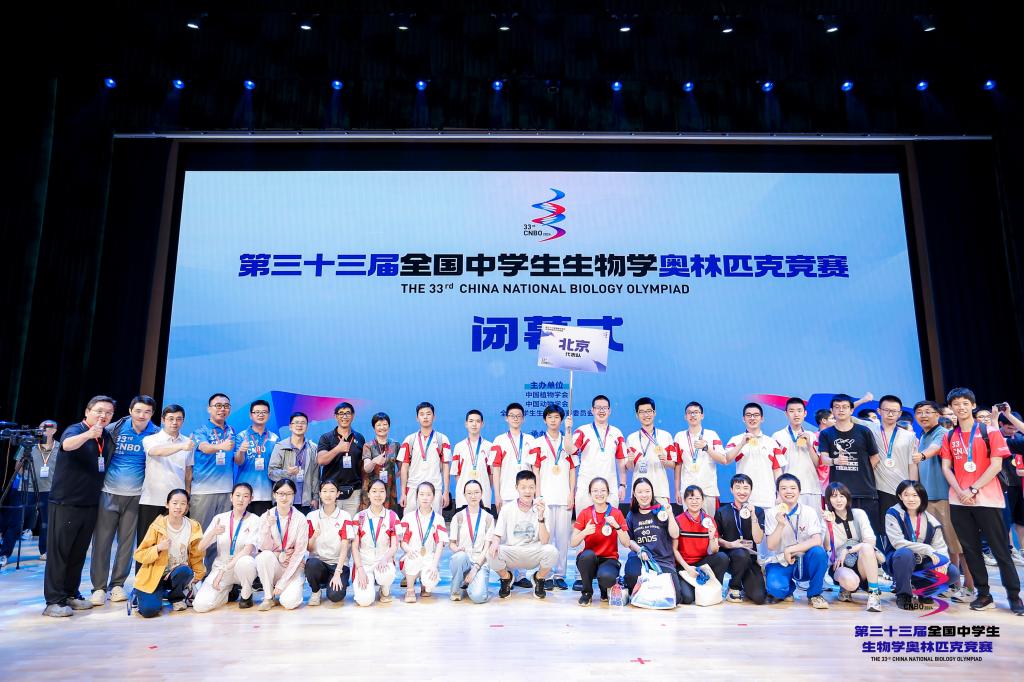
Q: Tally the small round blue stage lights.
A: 12